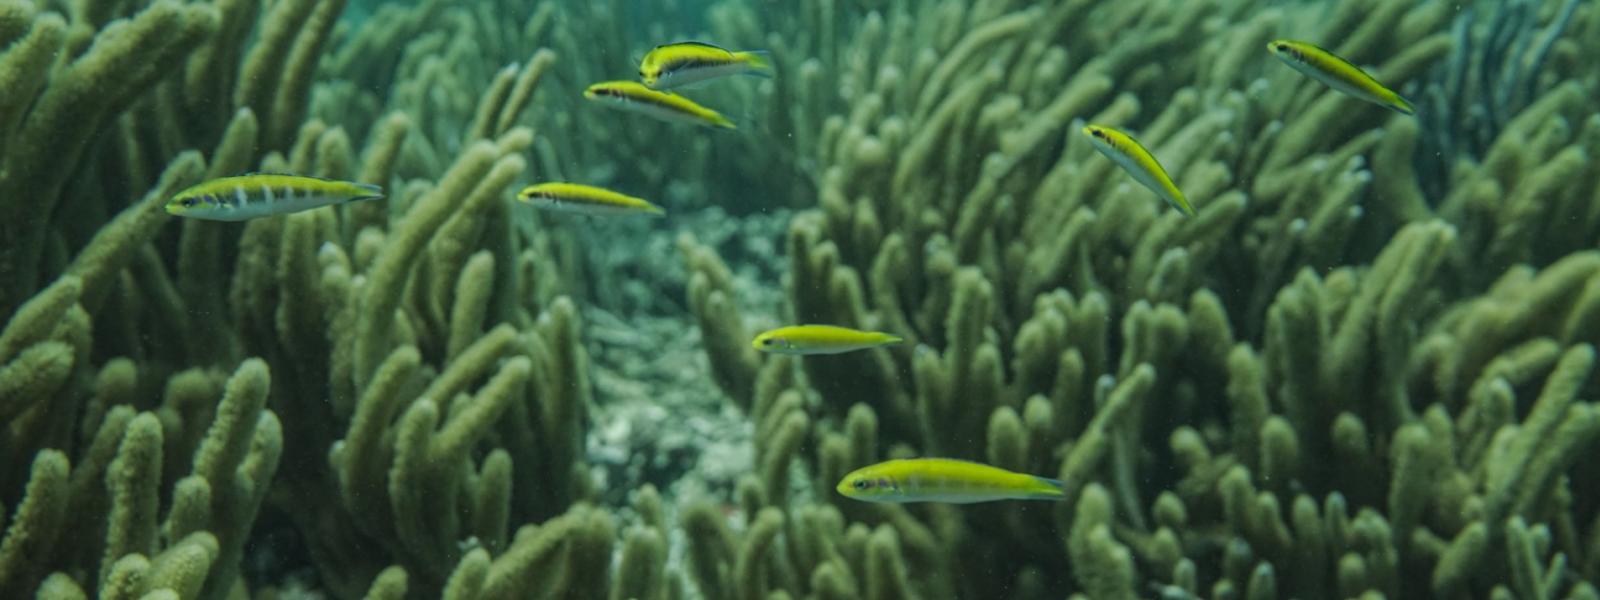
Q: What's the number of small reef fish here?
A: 8